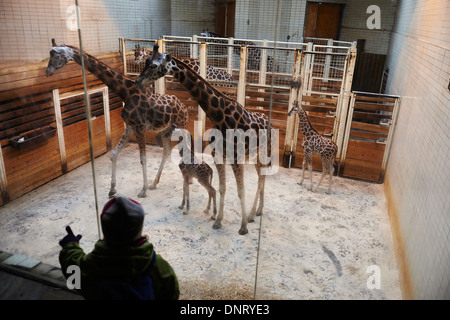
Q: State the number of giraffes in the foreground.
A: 4